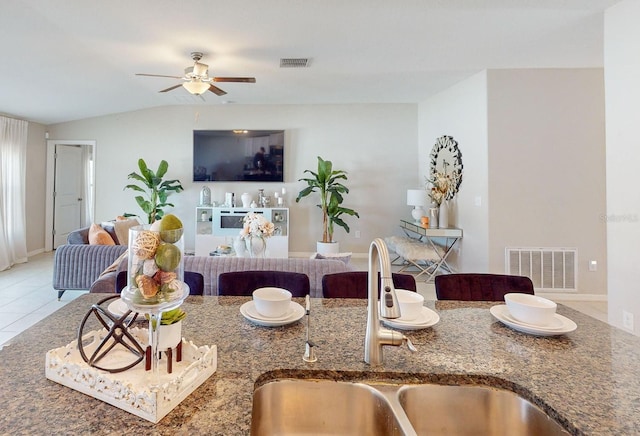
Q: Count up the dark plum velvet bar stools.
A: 4